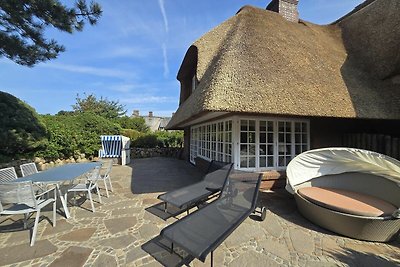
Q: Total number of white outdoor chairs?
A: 5